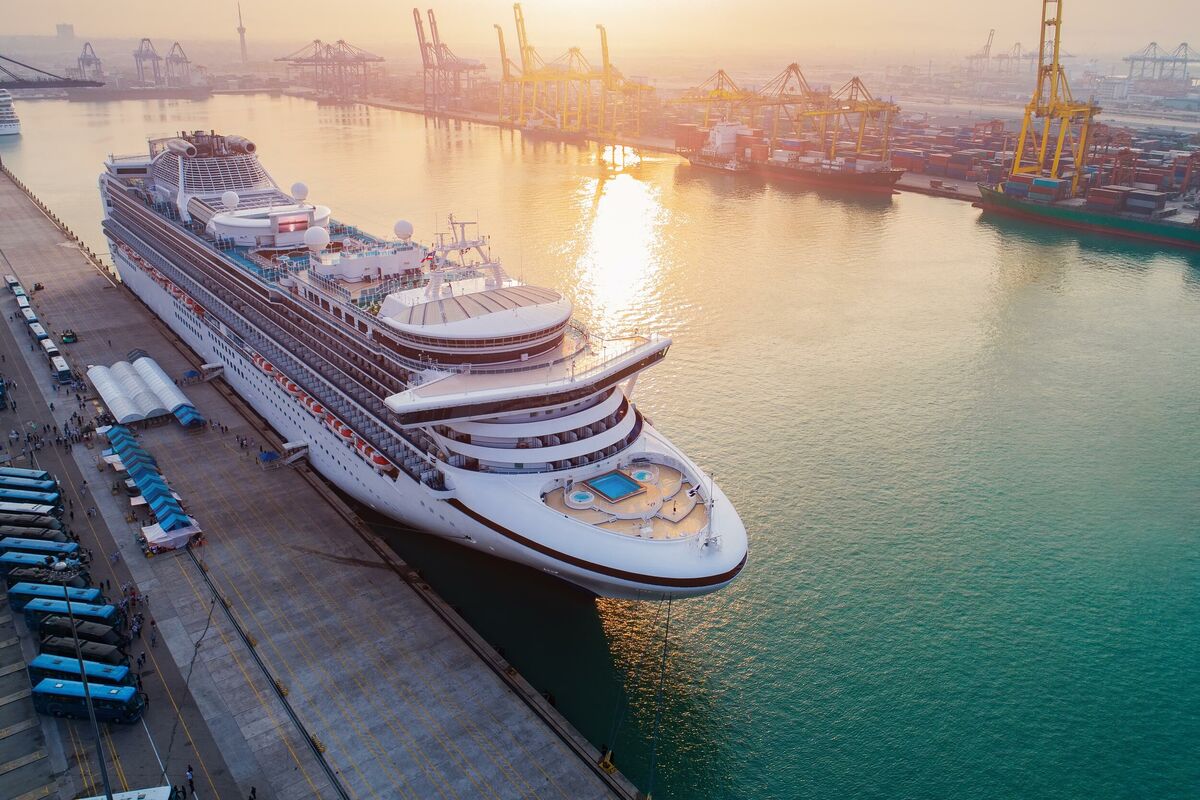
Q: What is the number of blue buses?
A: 9